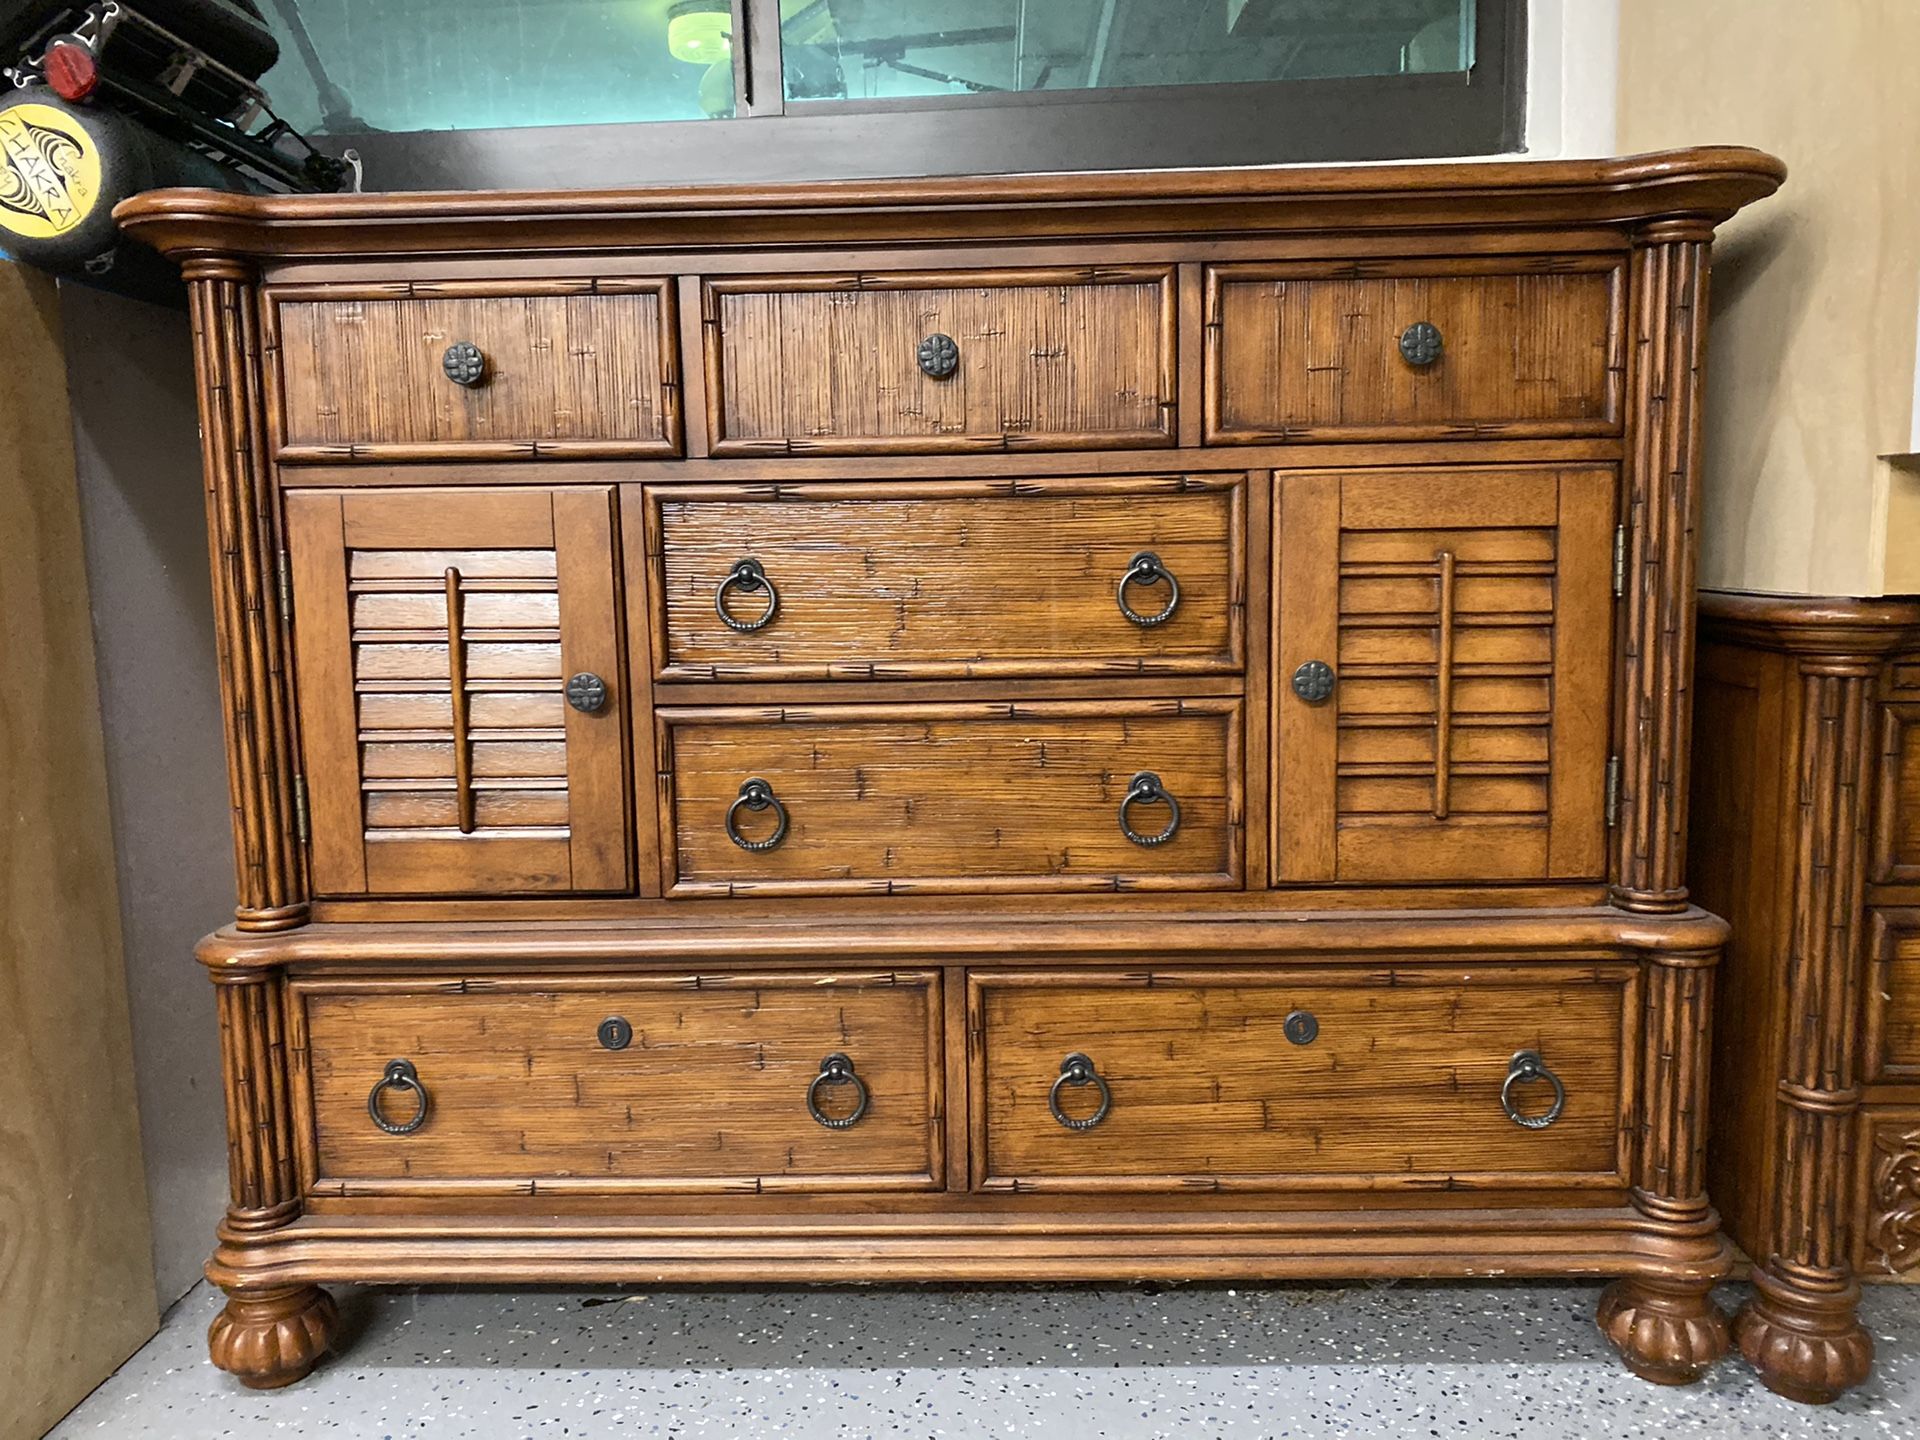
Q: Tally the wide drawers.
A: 4